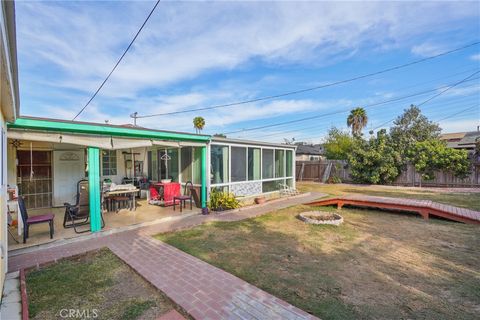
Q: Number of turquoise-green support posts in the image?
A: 2